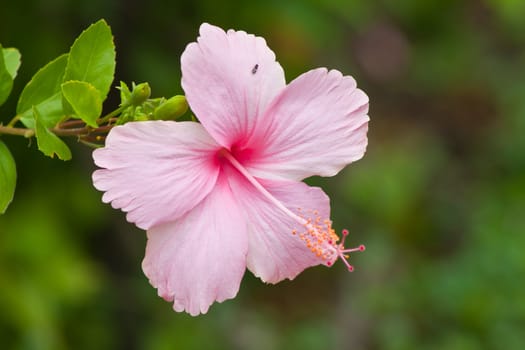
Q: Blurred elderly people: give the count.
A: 0